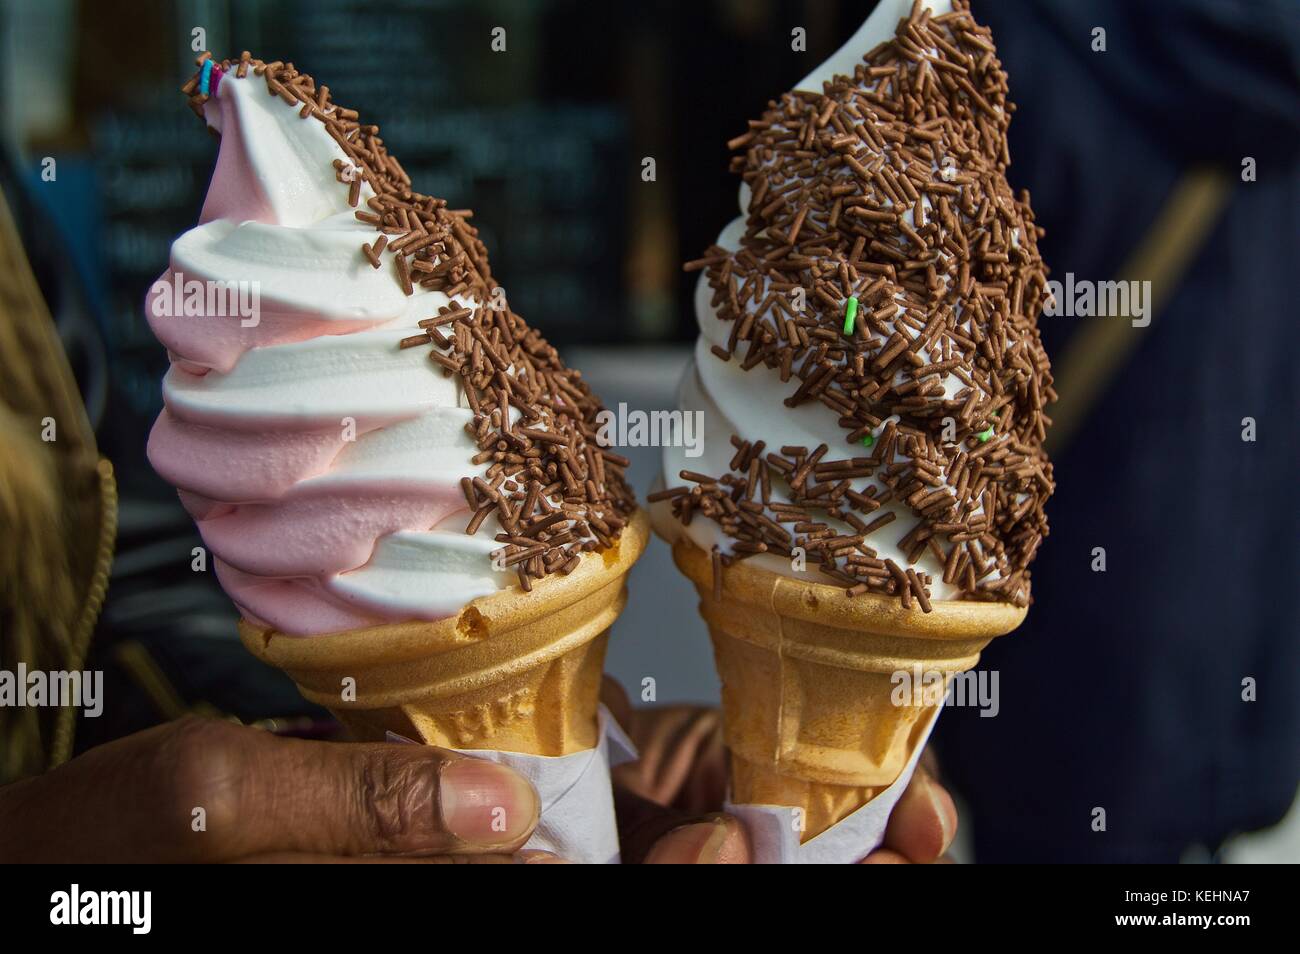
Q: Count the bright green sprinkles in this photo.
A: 3